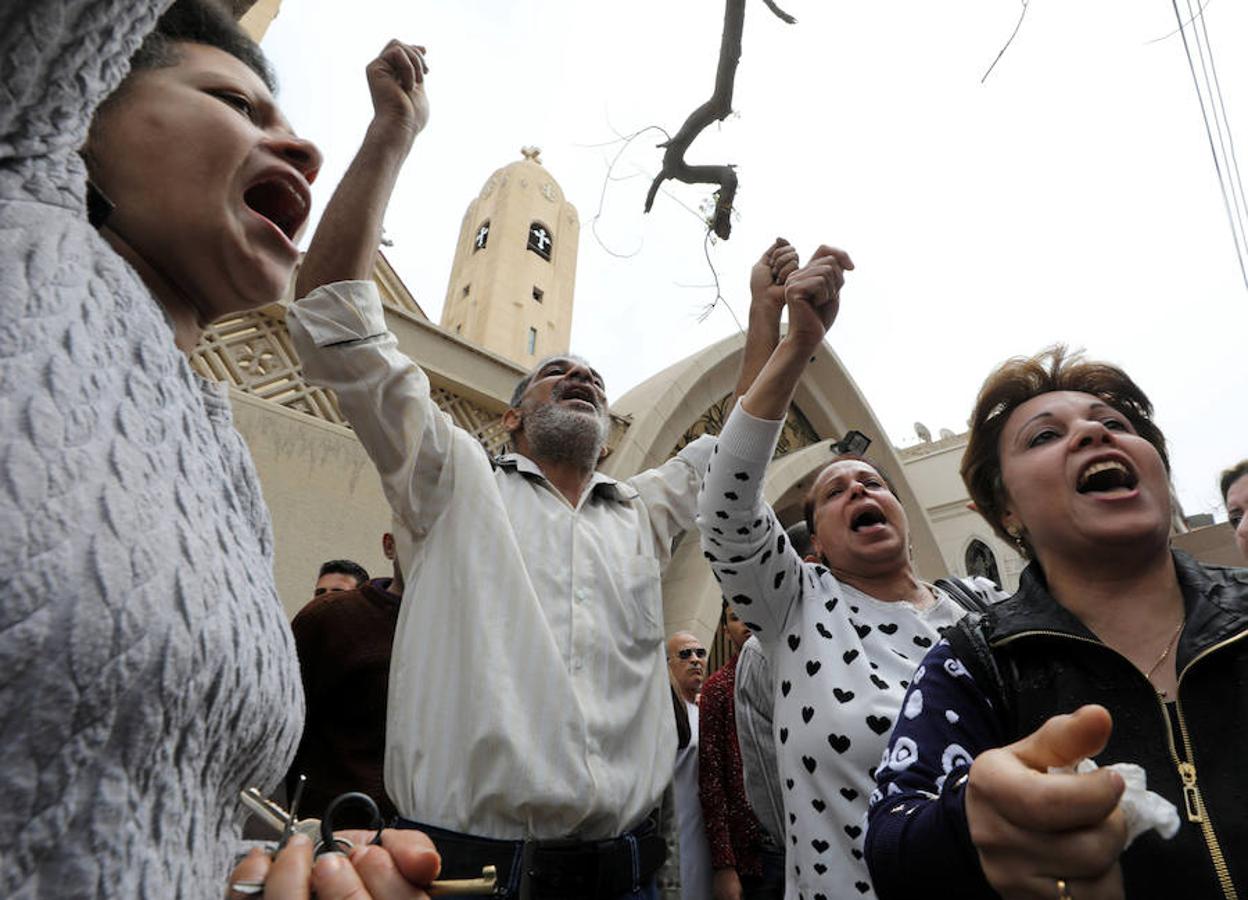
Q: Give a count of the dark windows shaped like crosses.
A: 2